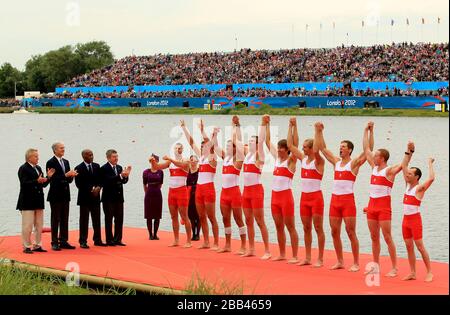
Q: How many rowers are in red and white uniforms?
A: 9